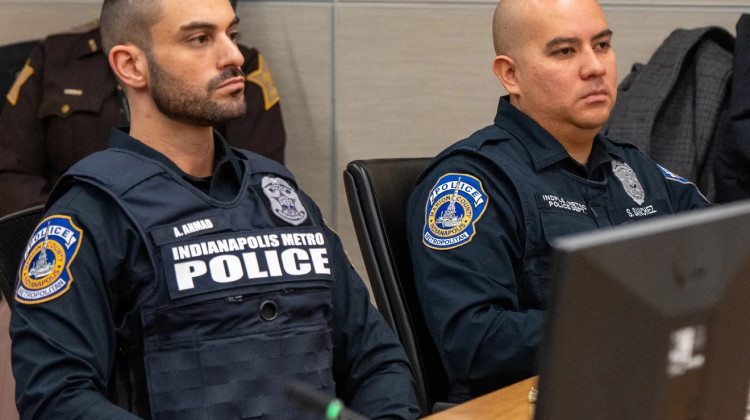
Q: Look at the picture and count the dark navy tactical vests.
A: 2